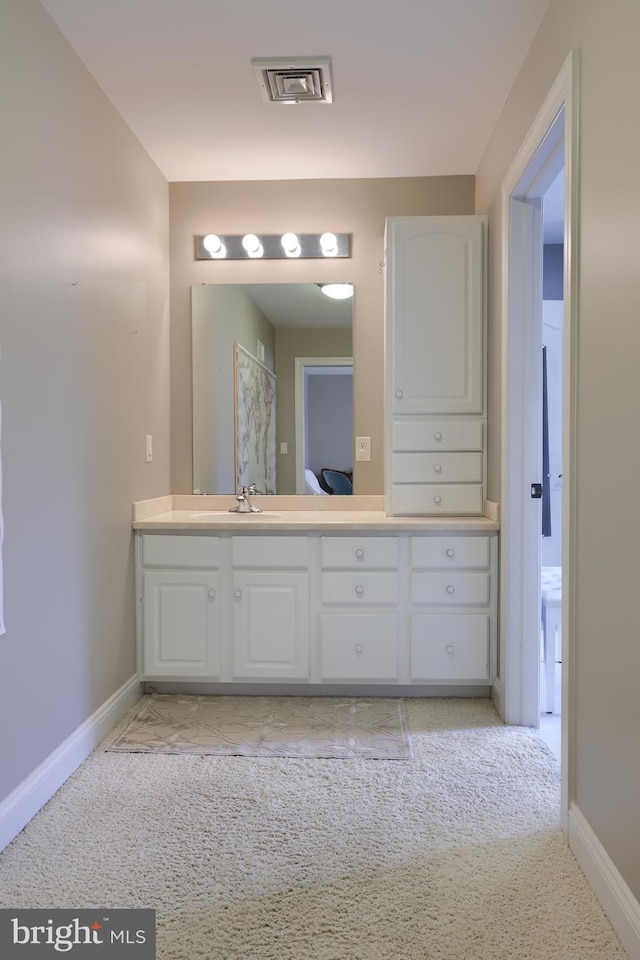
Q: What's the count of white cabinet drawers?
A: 9